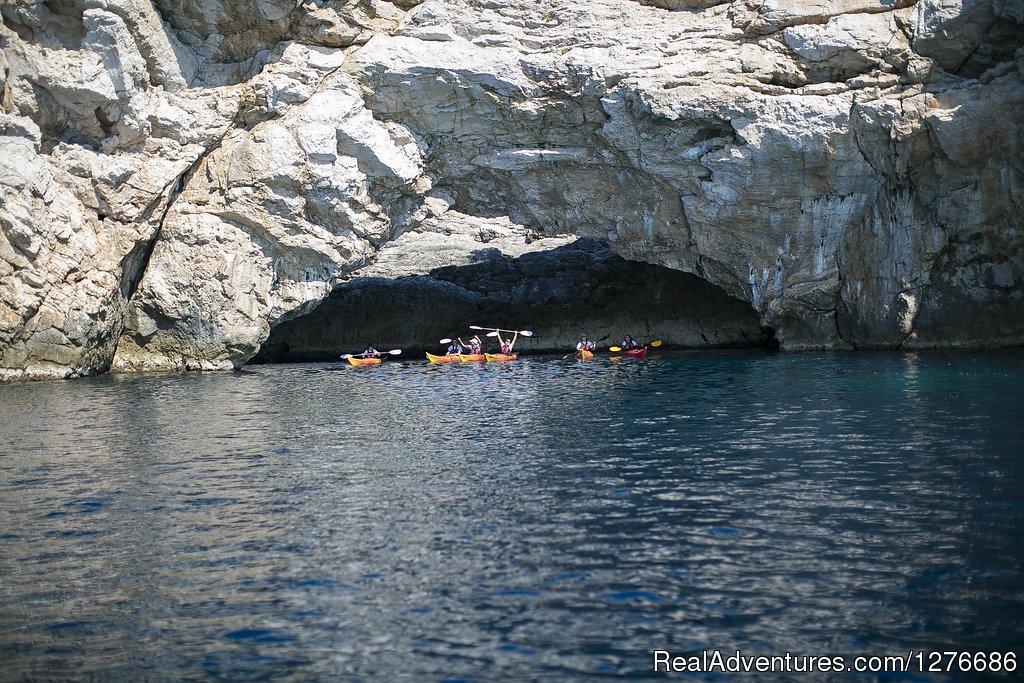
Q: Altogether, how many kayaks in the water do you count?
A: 6